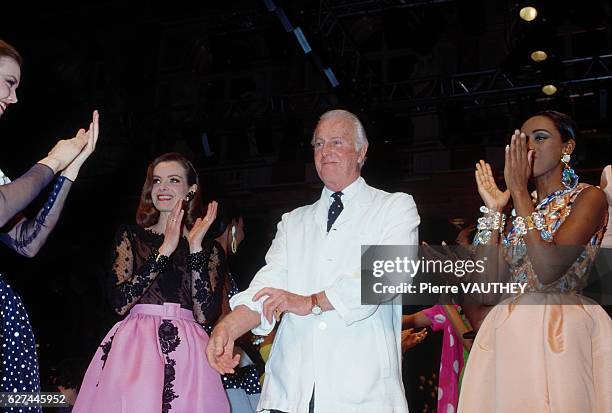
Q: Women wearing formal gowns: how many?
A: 3